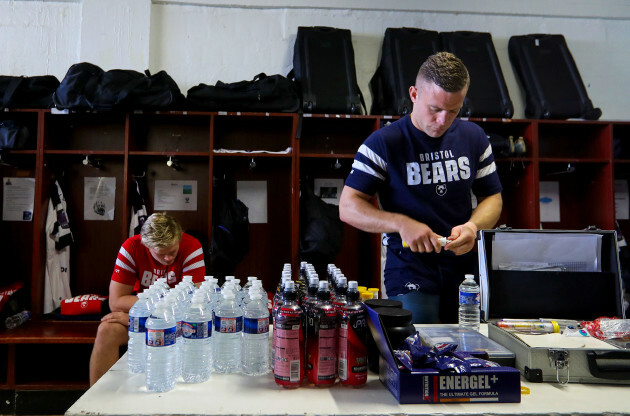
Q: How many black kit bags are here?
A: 7